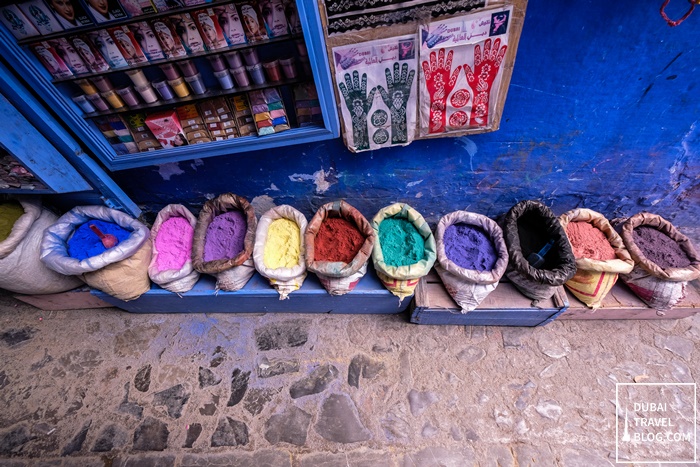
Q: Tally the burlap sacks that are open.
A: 11